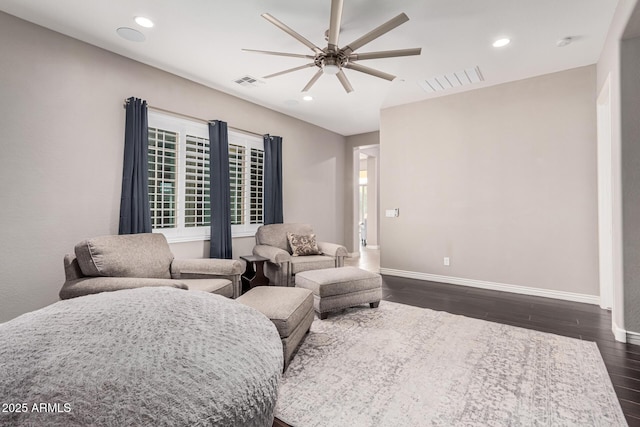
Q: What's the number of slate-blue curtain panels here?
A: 3